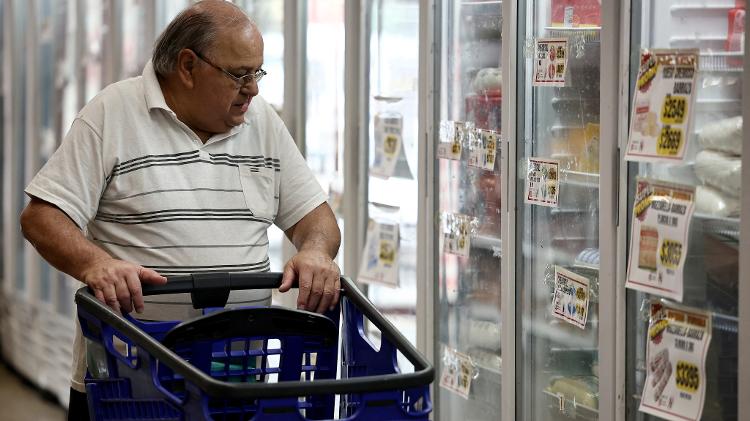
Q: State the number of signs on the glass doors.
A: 12